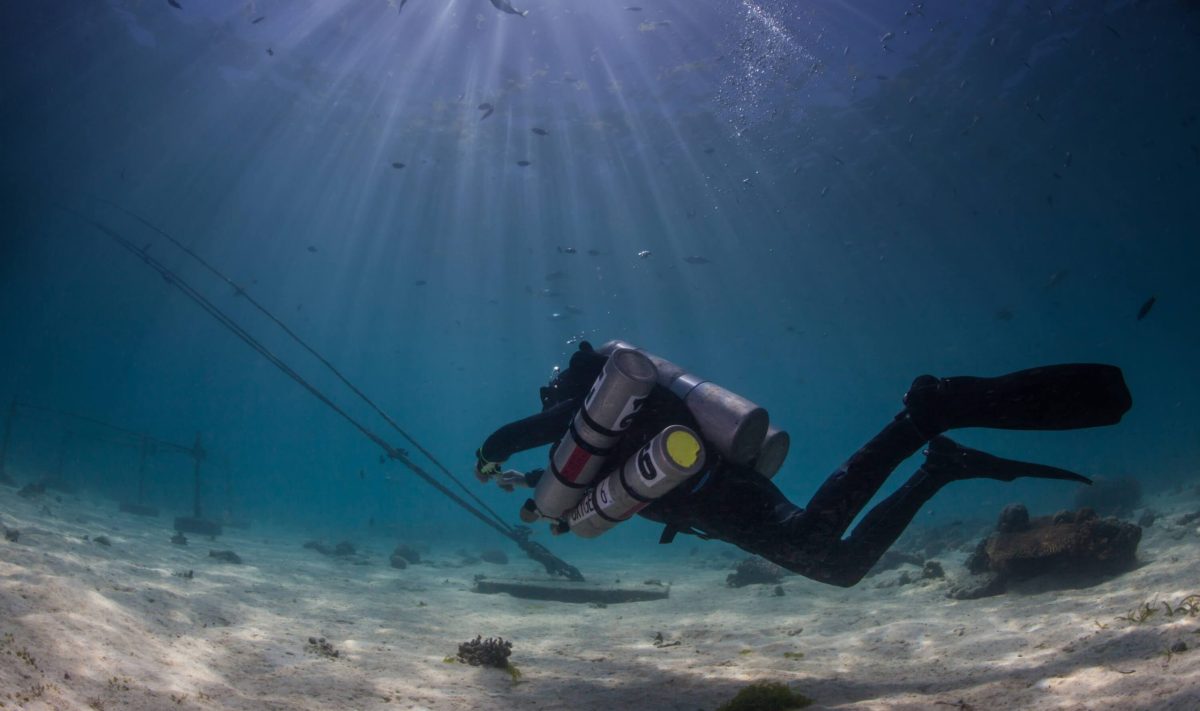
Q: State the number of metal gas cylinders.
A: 4